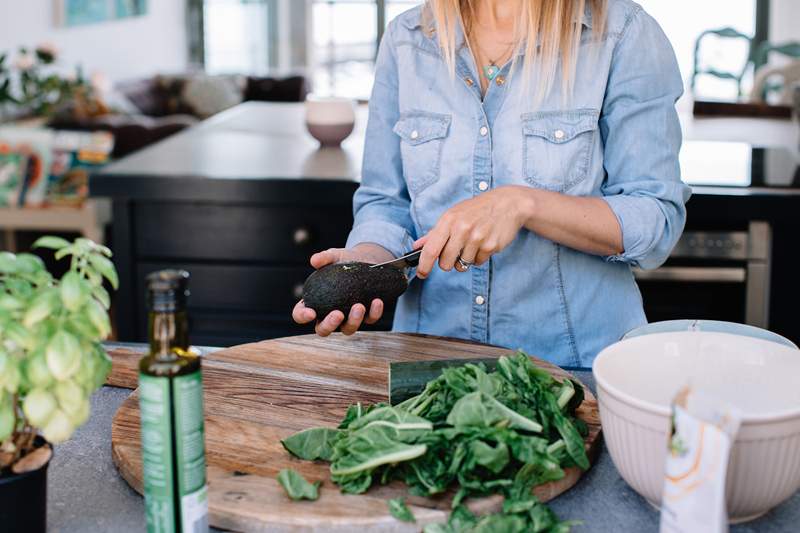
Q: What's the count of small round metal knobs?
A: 2